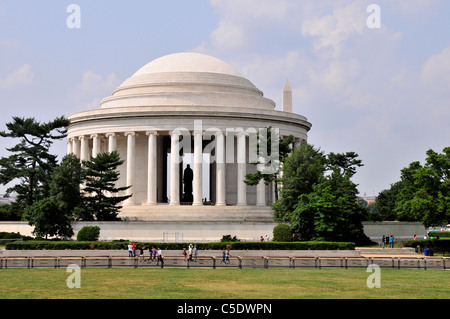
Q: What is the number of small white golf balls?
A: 0